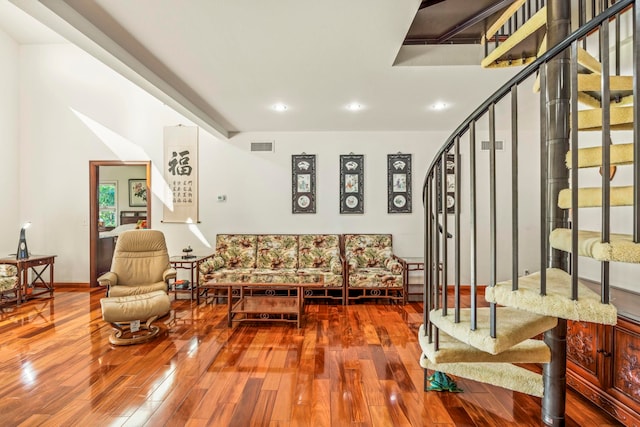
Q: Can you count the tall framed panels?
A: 4